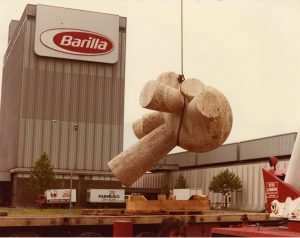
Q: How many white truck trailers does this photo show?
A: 3